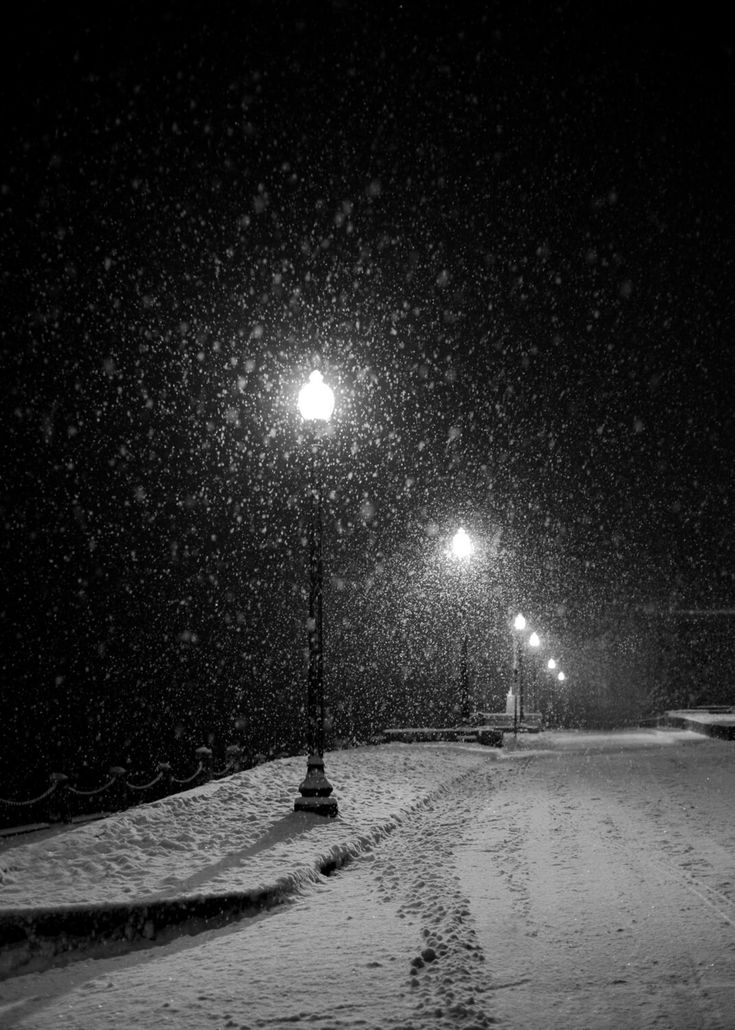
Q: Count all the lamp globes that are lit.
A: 6